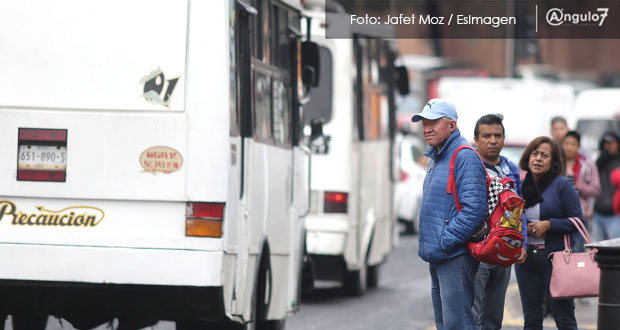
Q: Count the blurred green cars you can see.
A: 0